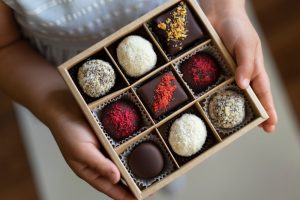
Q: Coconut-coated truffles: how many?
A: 2